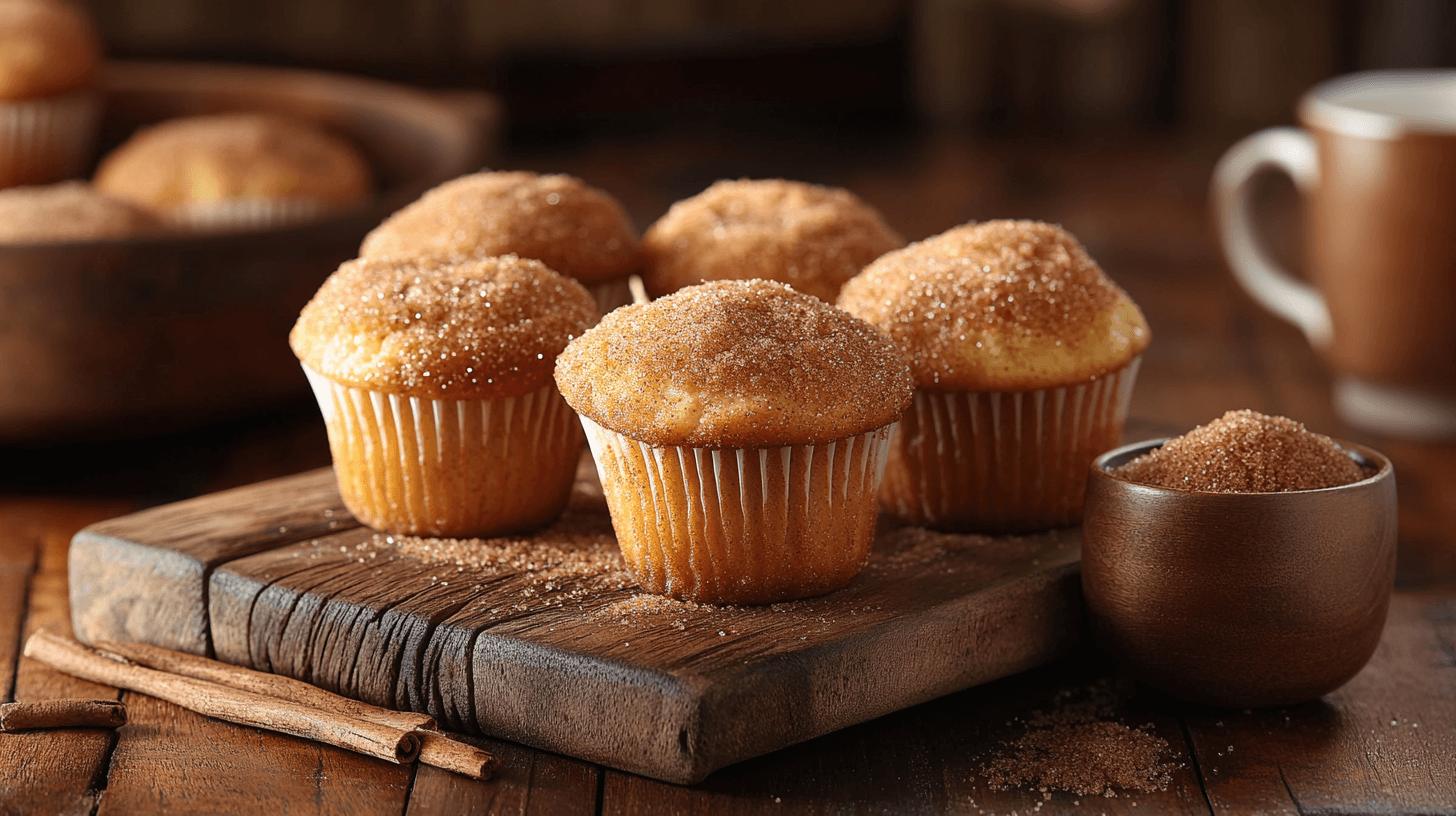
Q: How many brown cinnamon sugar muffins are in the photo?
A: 8